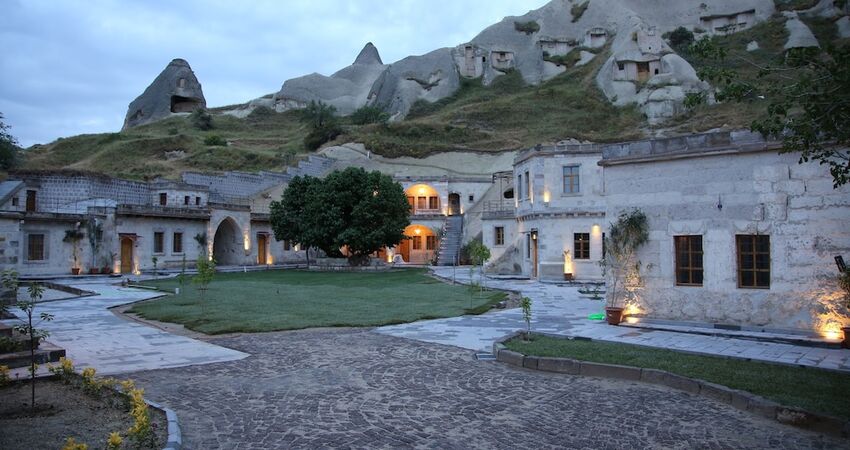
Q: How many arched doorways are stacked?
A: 2